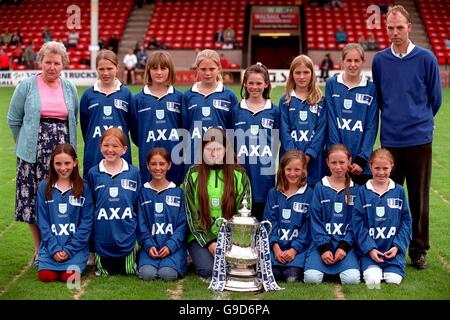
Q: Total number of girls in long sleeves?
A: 13